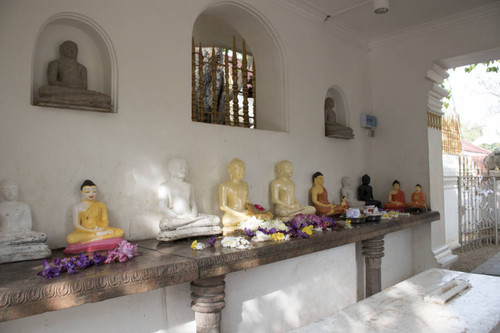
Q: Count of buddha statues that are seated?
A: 12